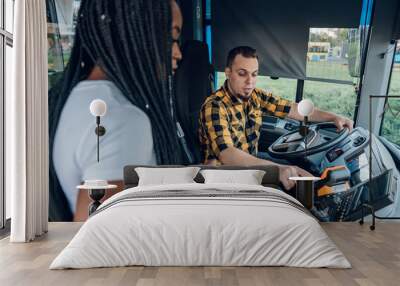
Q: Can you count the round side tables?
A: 2